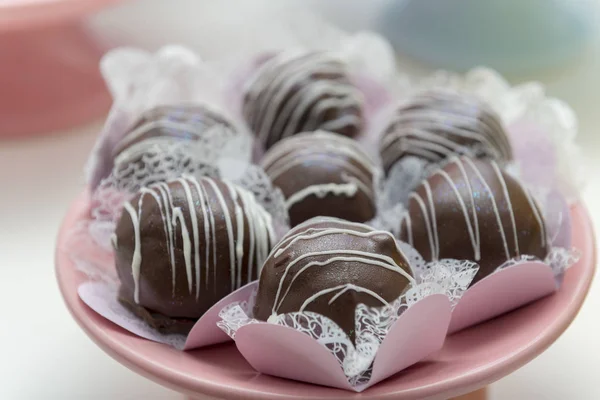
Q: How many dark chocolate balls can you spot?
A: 7